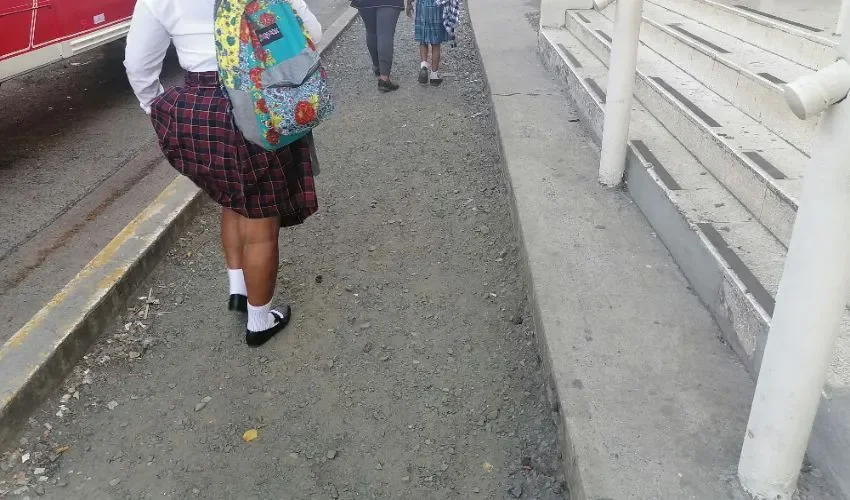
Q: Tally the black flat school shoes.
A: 4